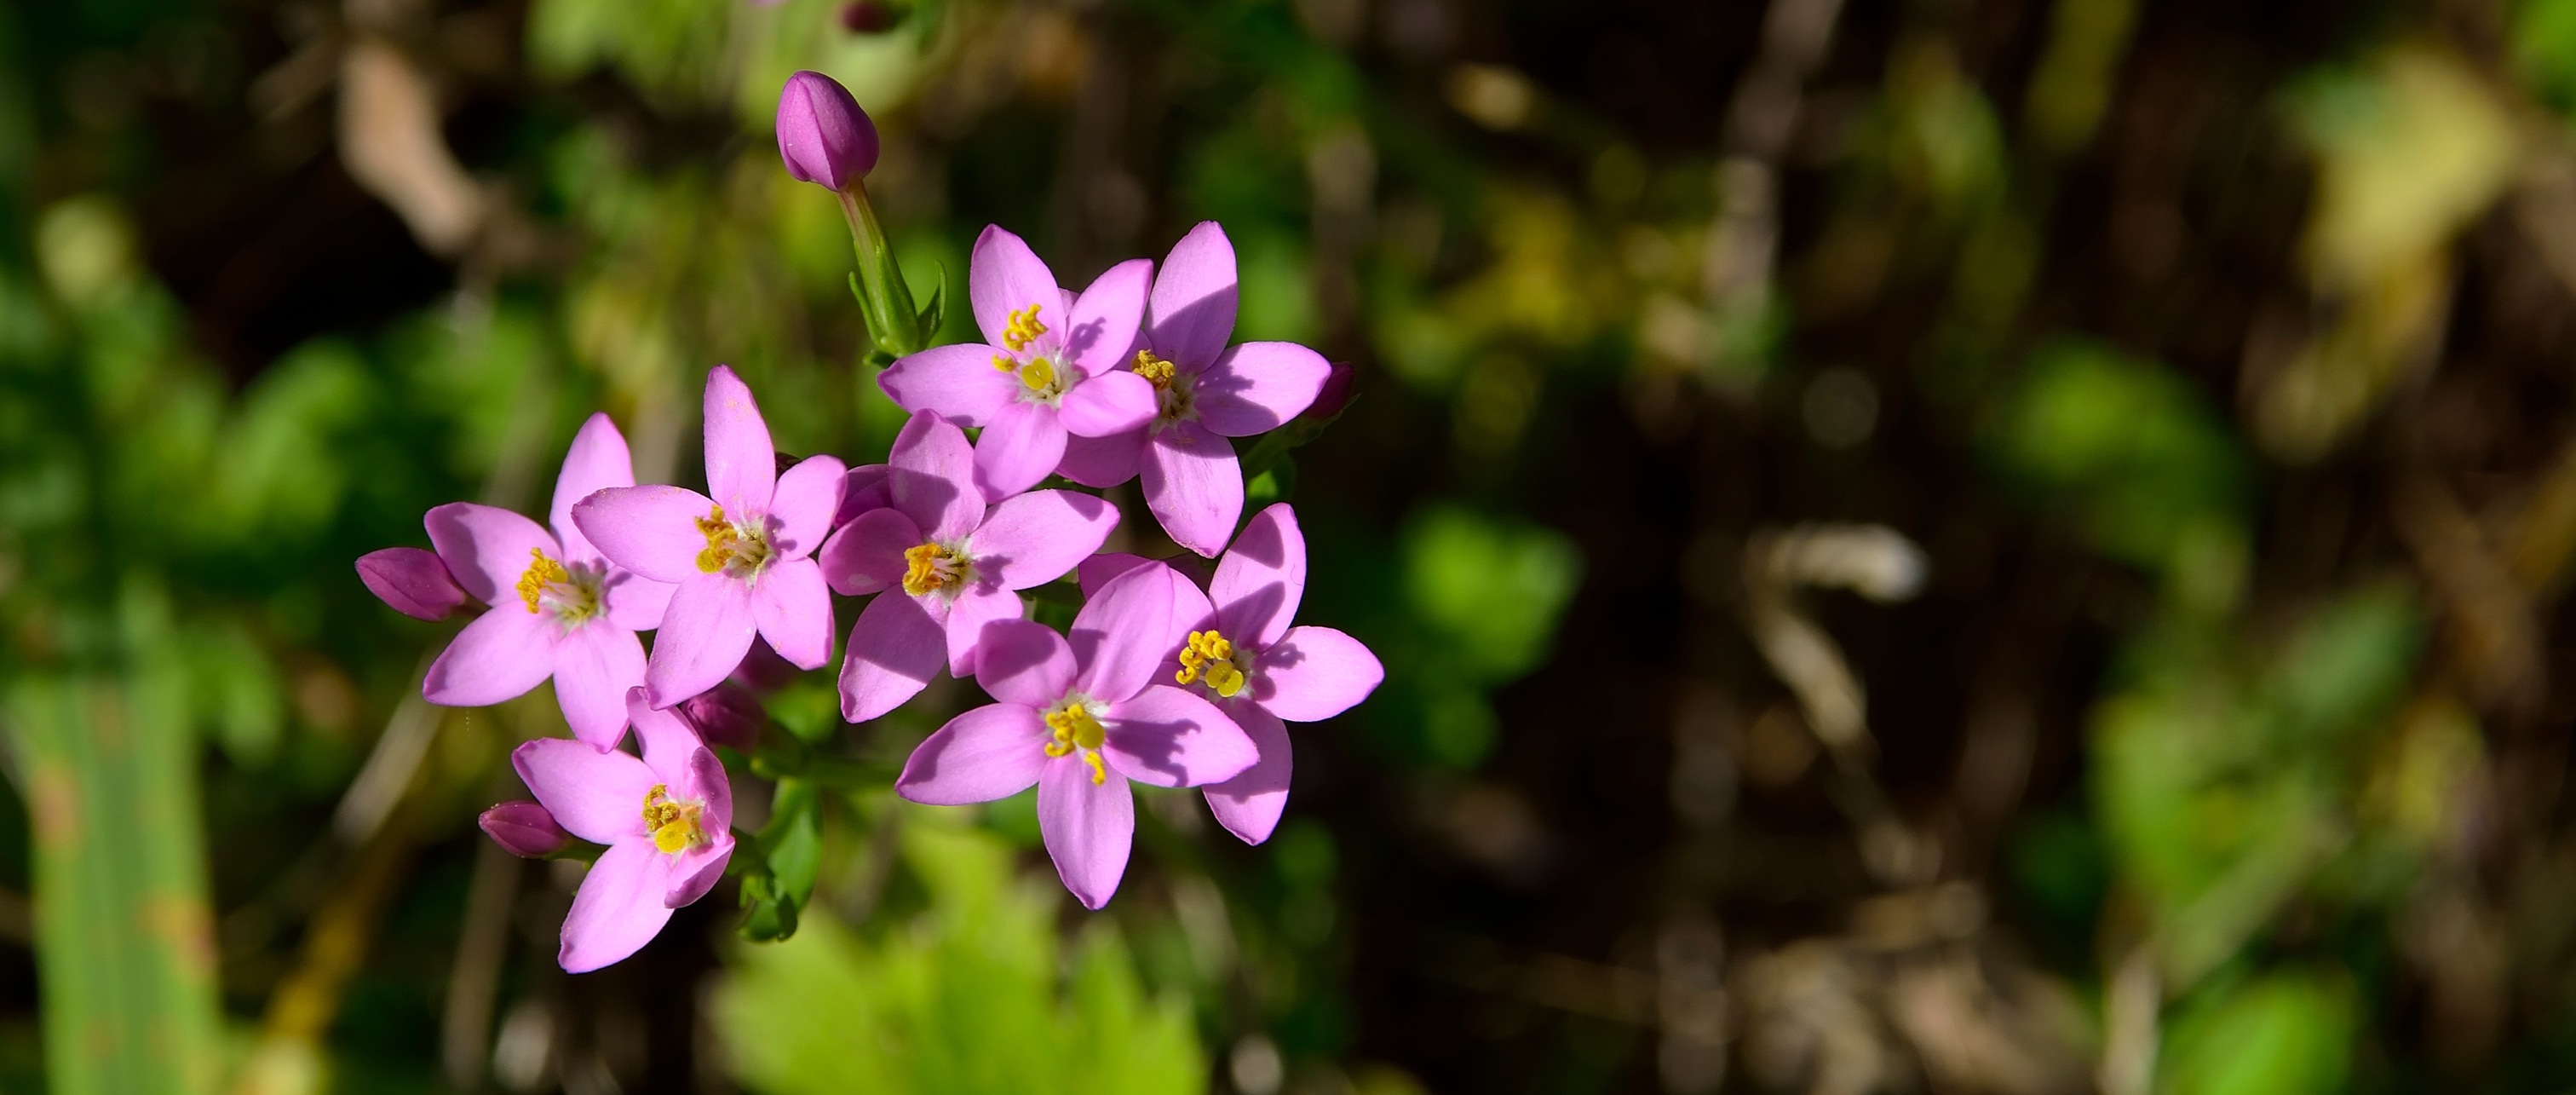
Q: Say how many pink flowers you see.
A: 8